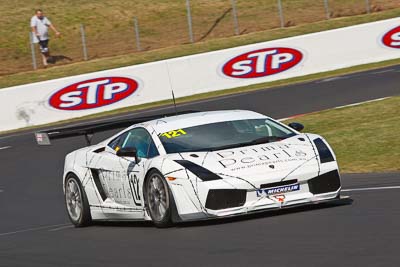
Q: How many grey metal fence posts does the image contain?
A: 8